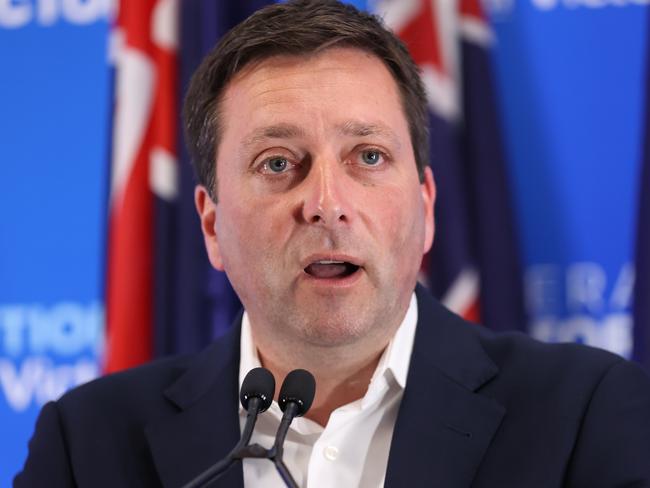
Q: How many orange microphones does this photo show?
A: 0